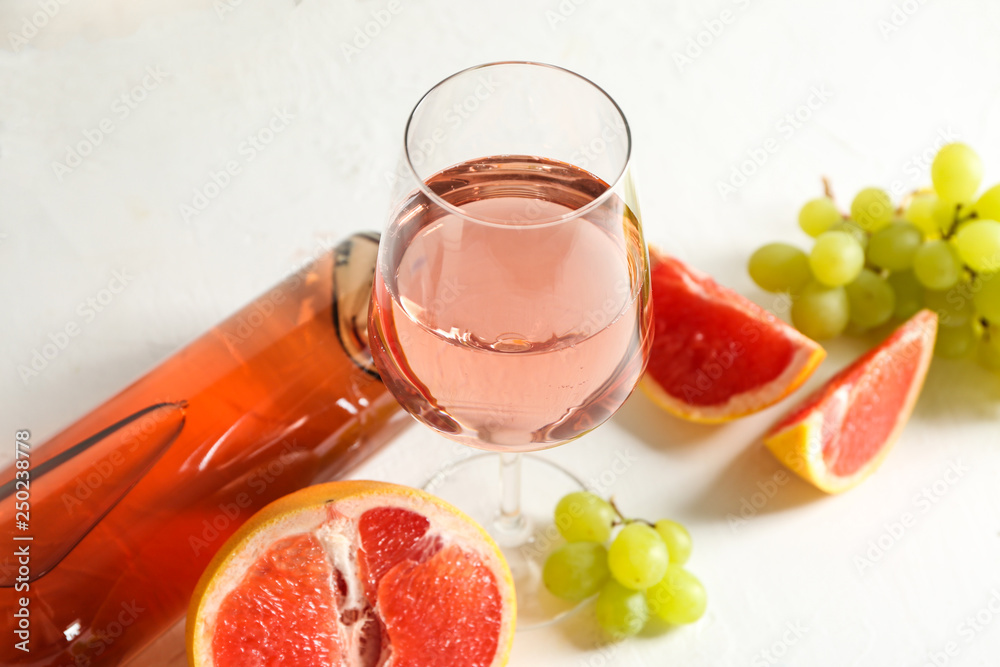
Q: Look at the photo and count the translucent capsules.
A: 0